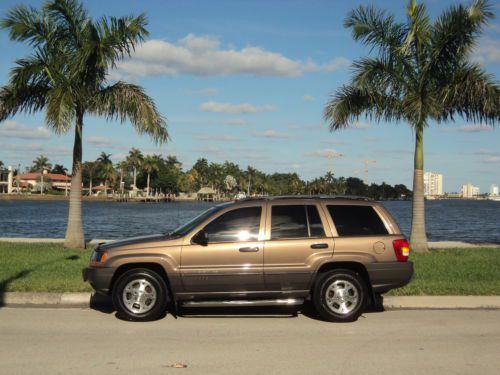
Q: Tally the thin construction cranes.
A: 2